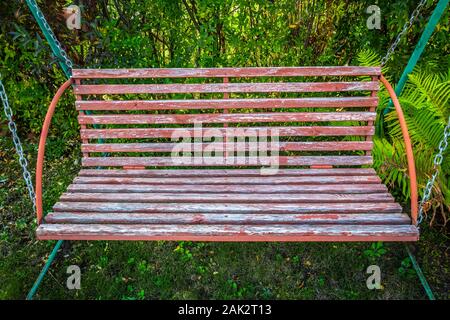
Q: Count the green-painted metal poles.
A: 4